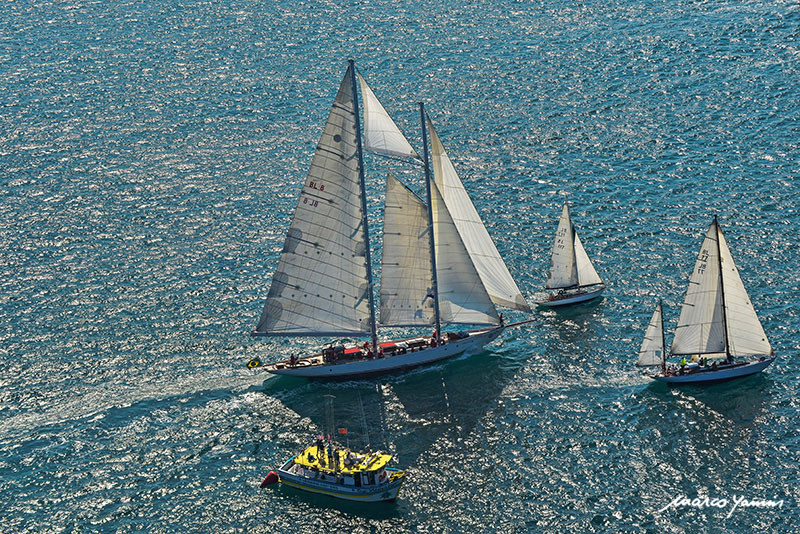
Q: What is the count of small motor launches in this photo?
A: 1